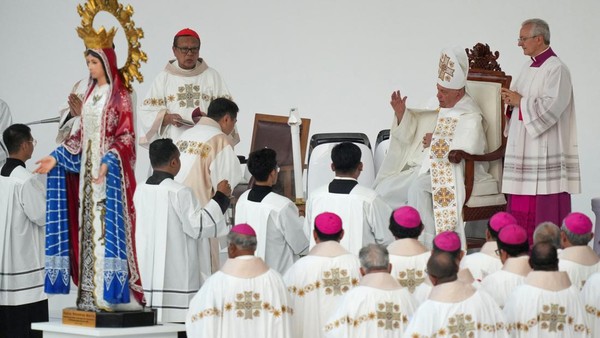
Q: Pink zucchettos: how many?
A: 7